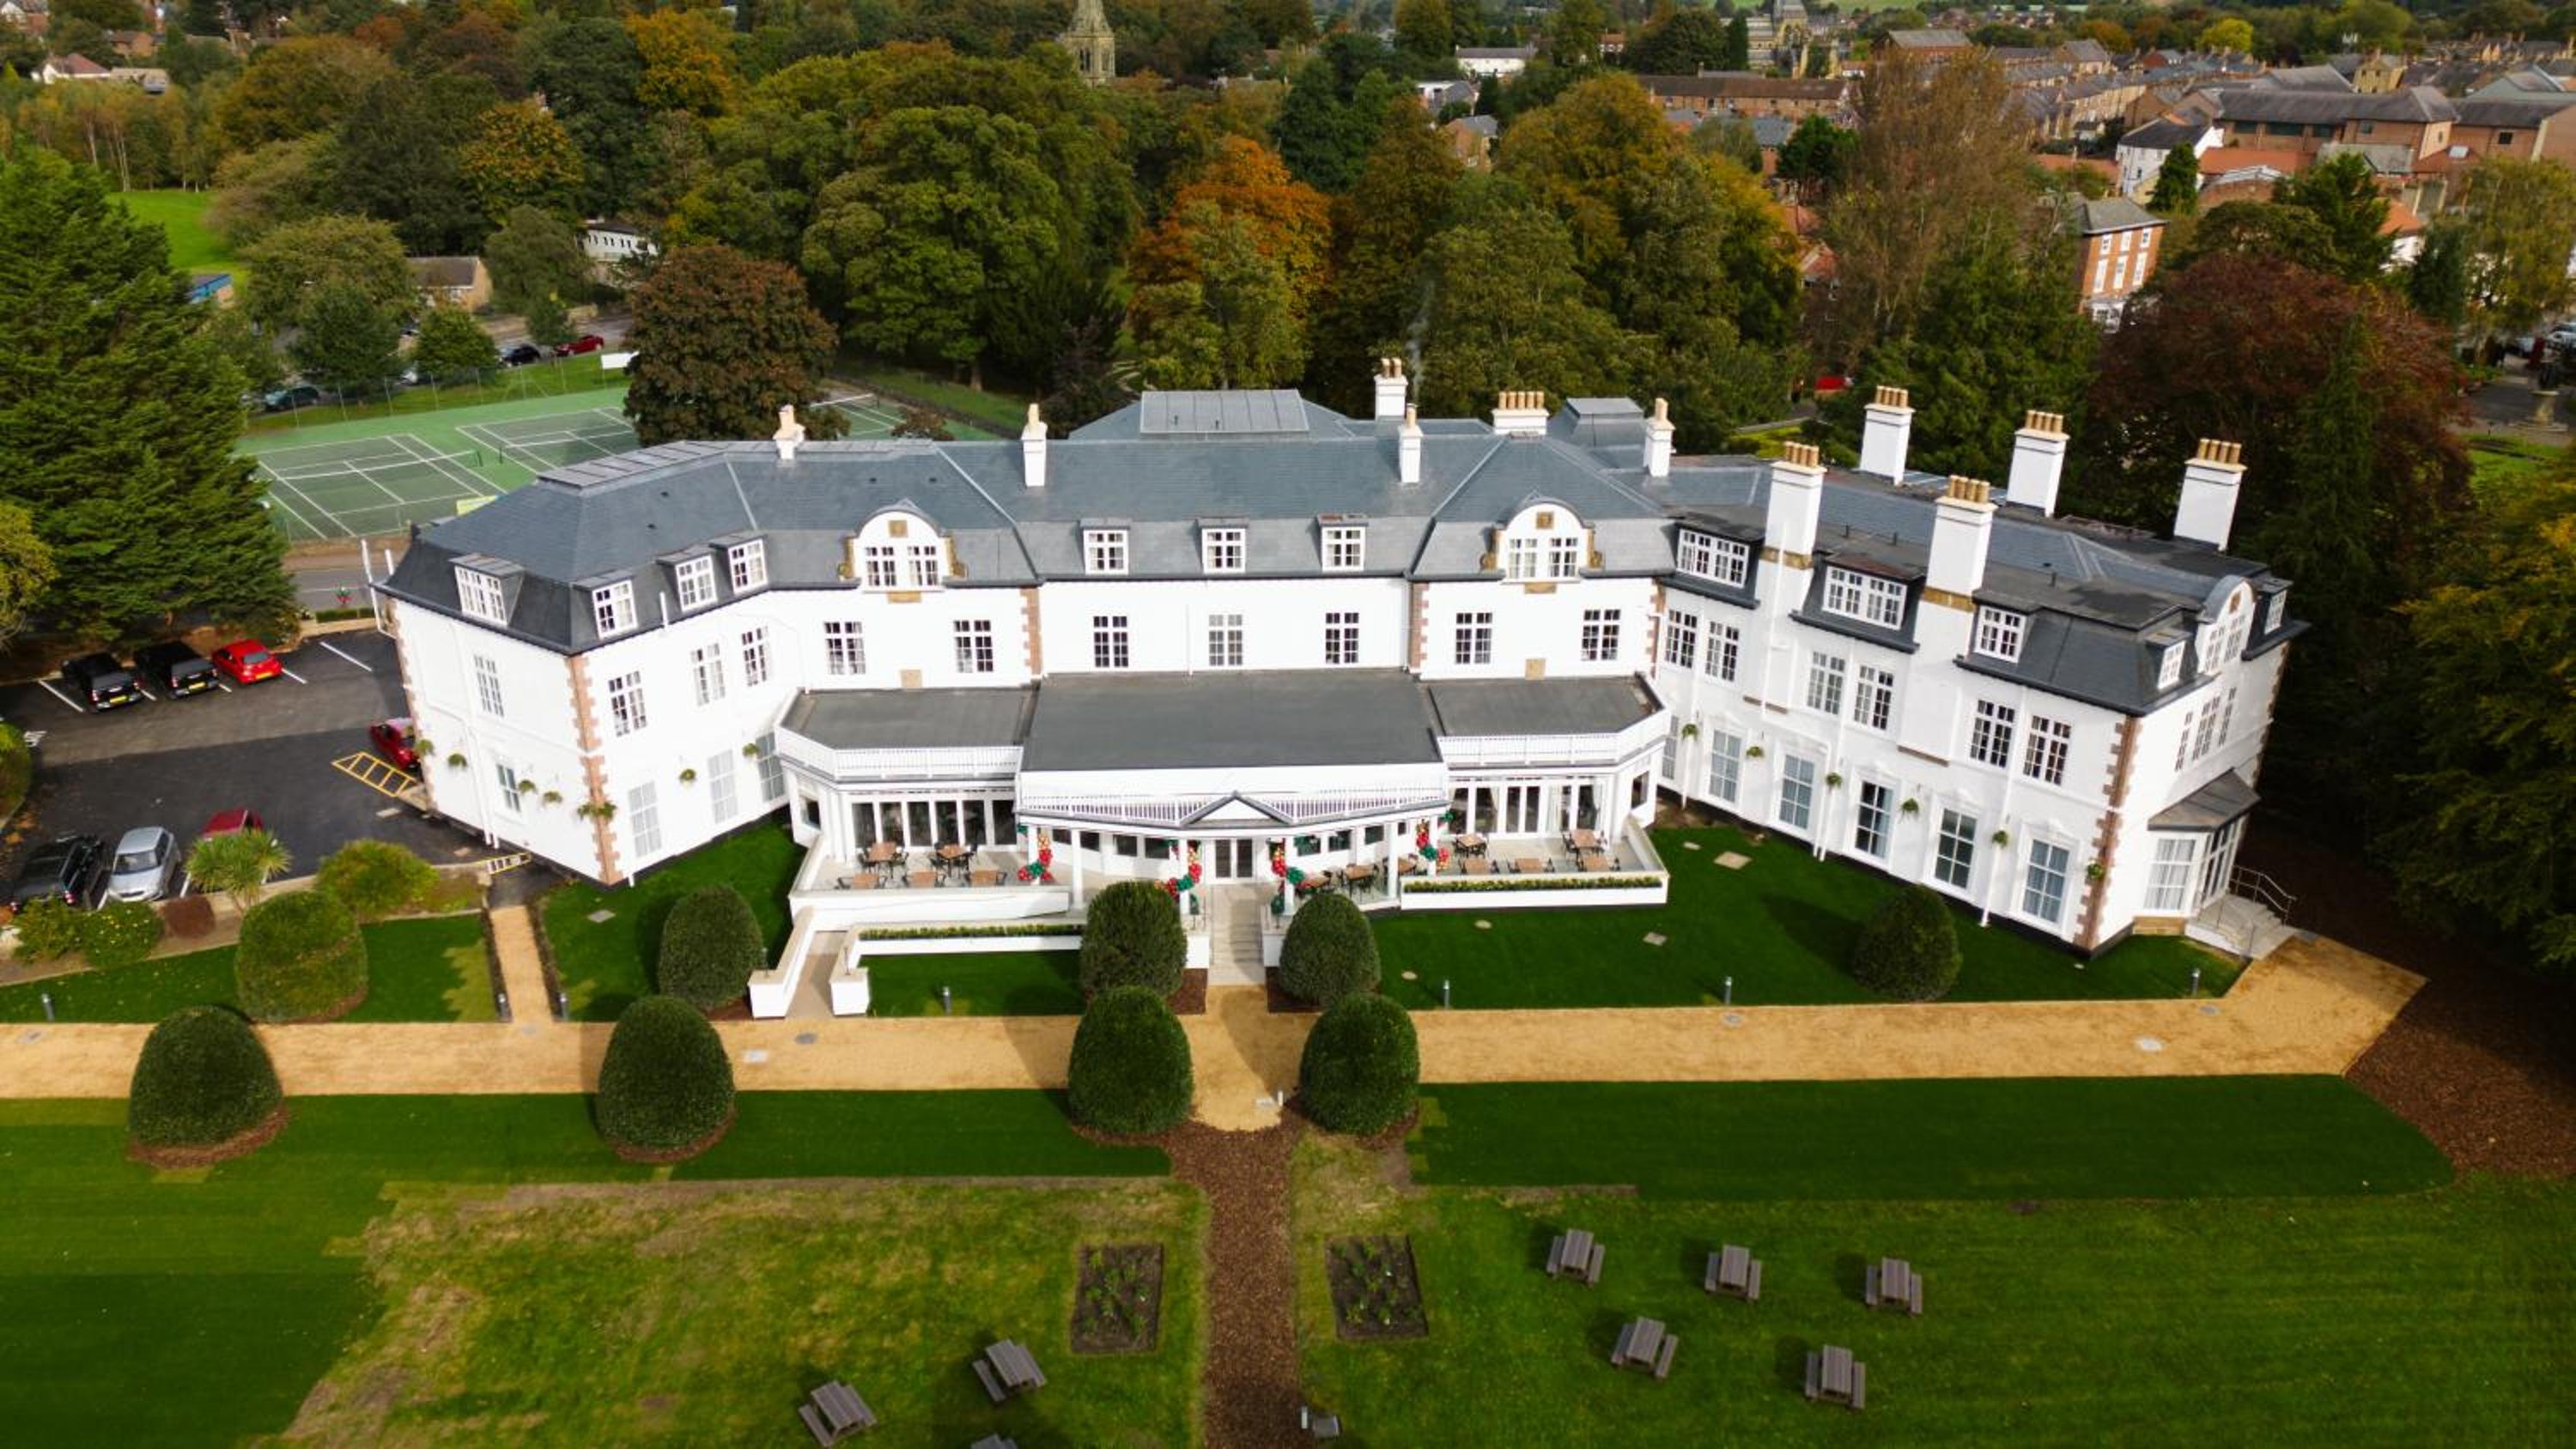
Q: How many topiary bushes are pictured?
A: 9